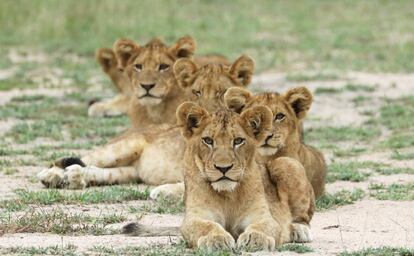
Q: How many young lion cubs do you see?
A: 5